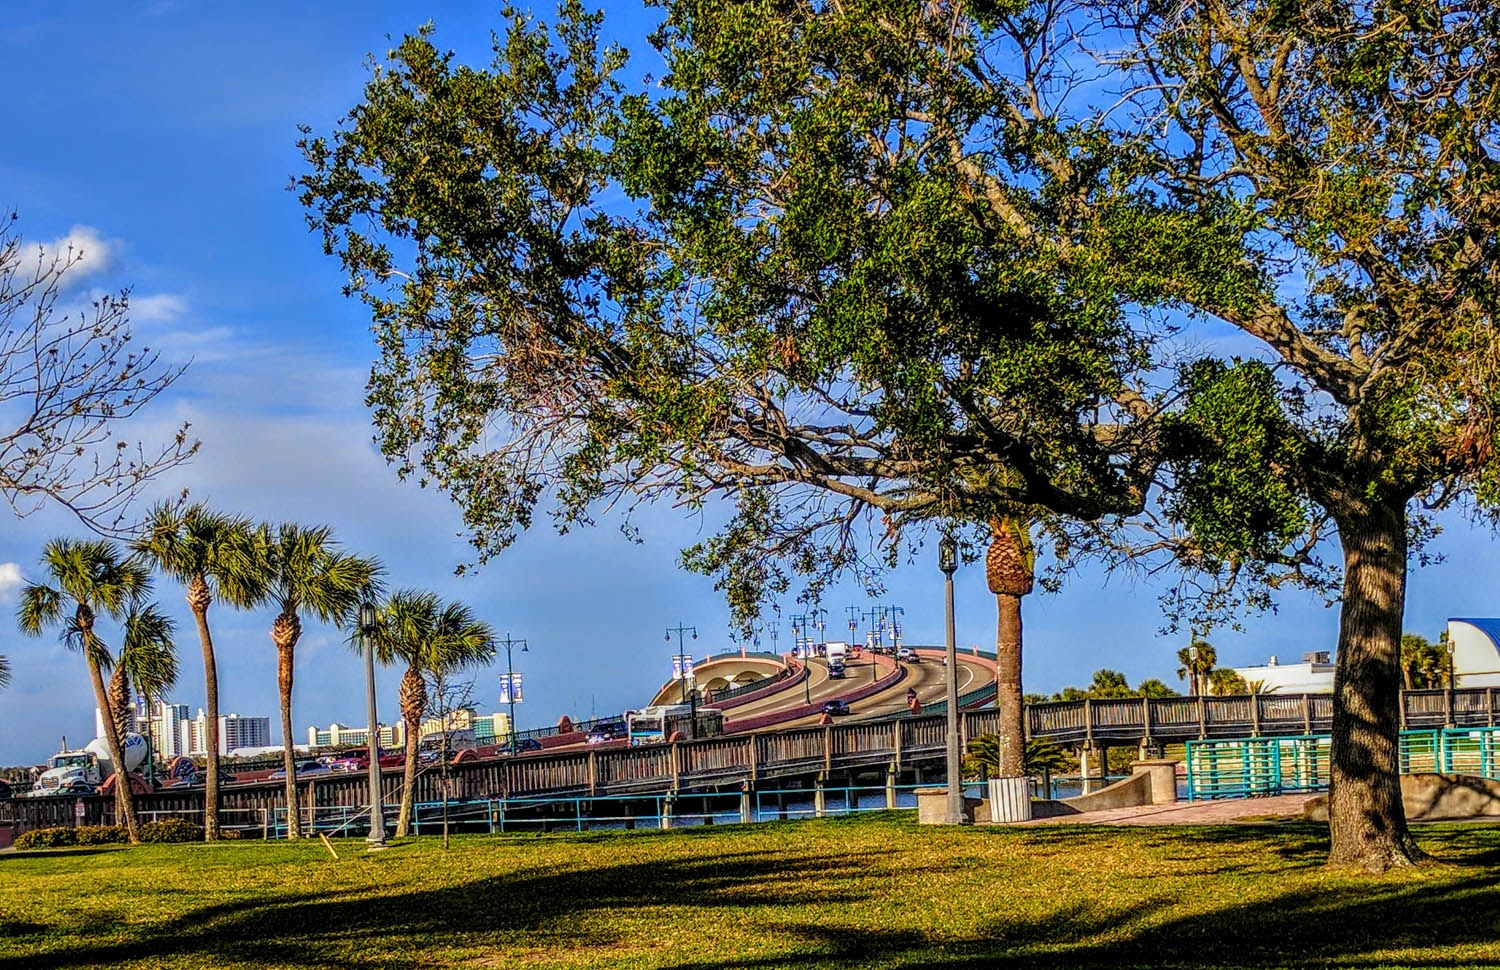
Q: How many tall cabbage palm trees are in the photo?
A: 5